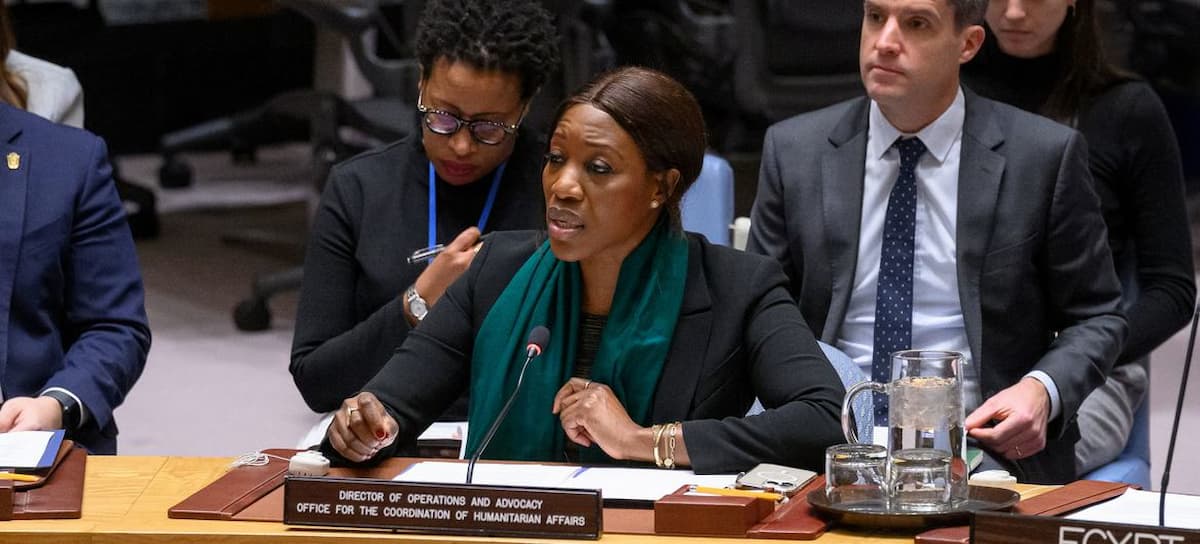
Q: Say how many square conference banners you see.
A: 2